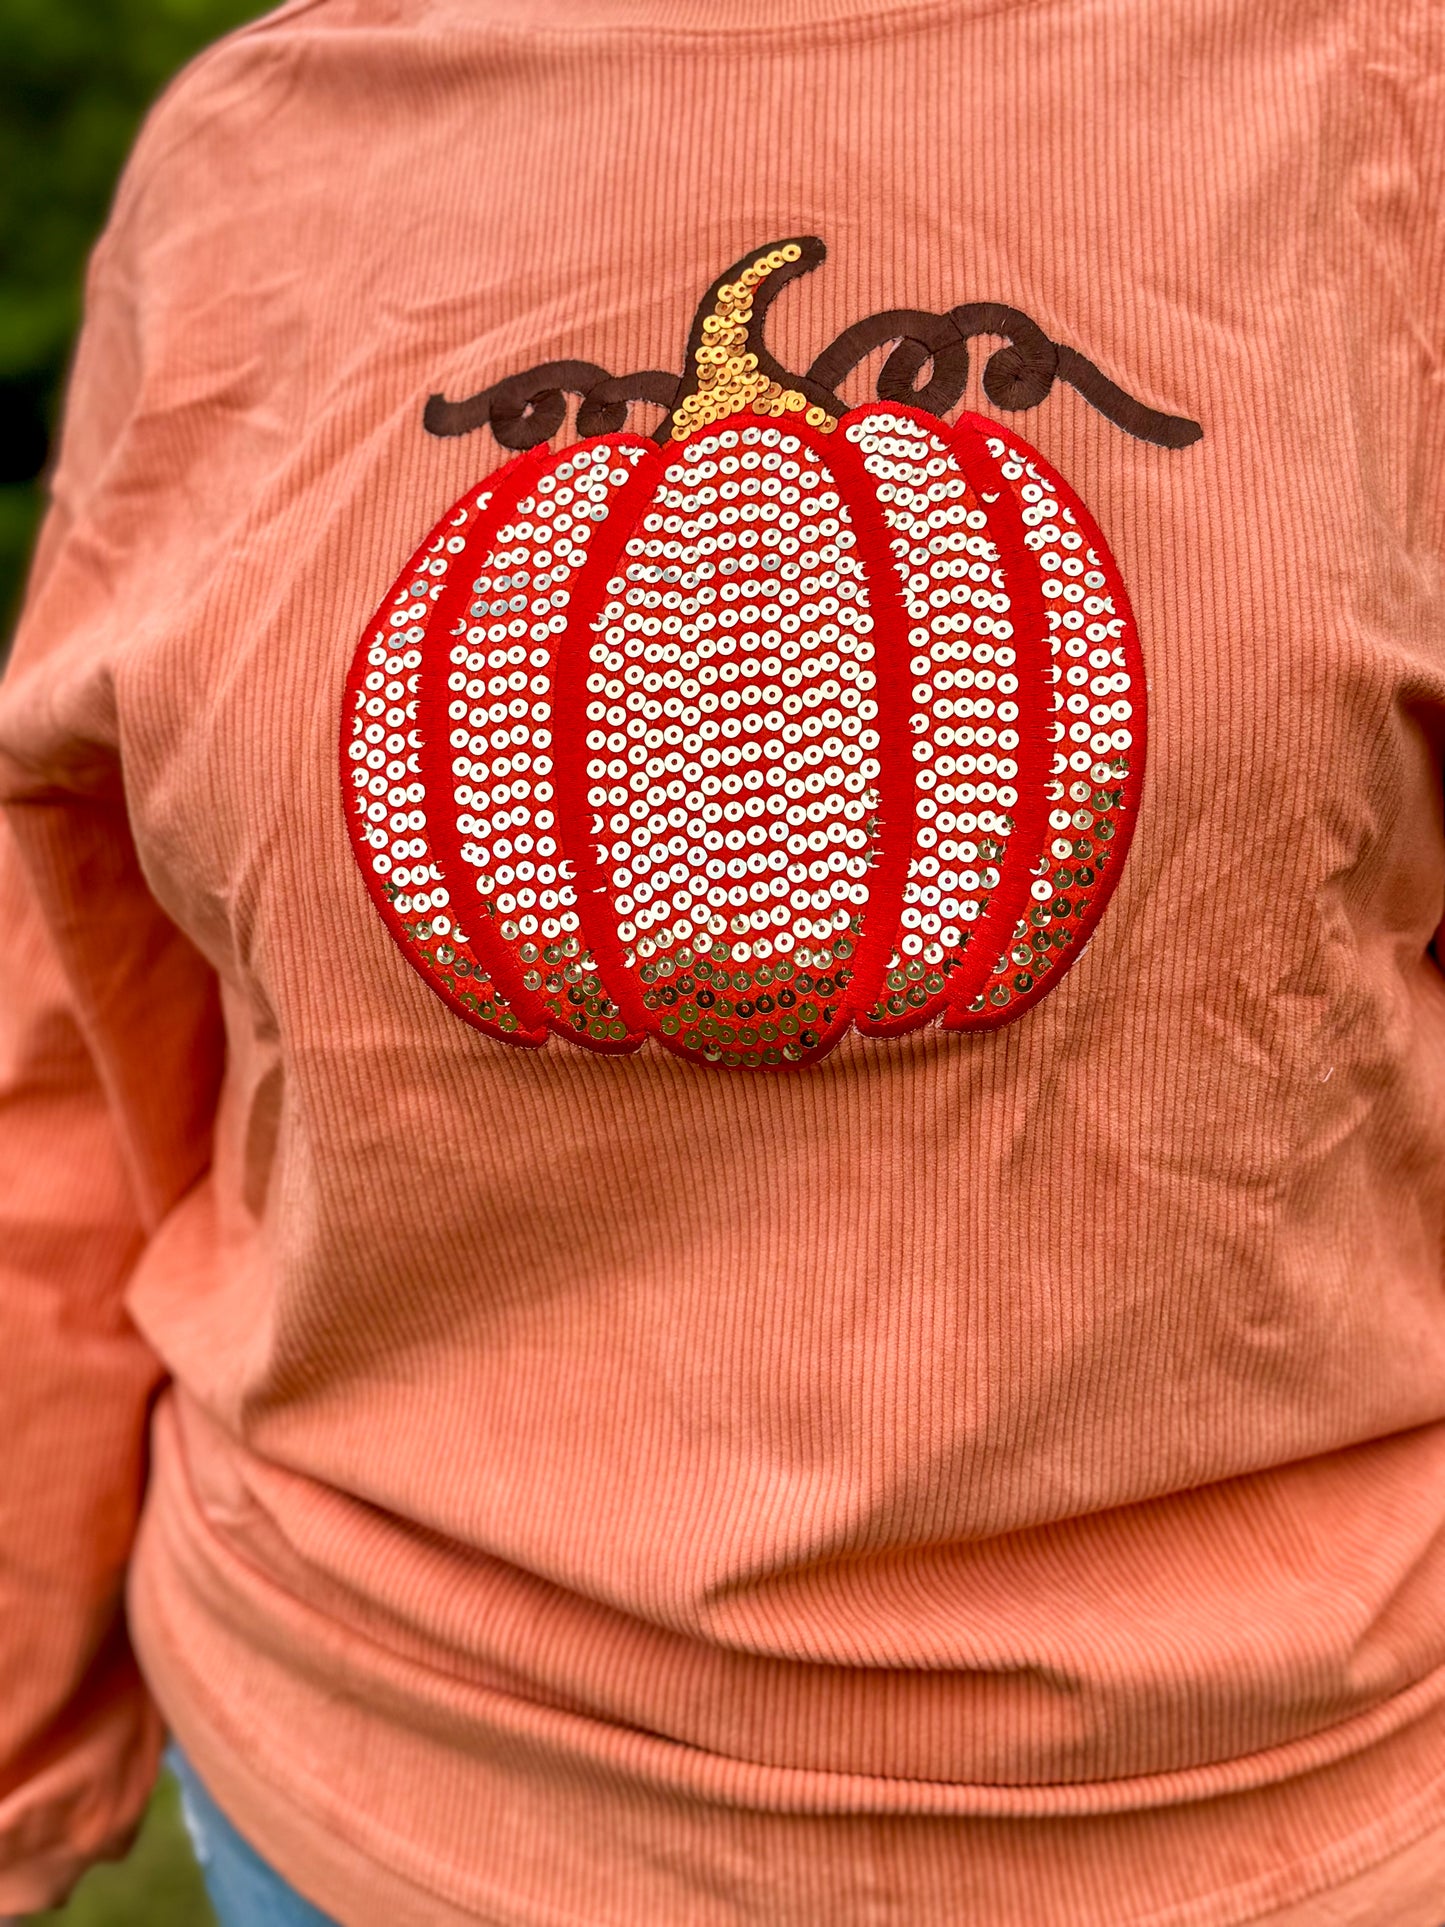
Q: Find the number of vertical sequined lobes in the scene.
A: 5